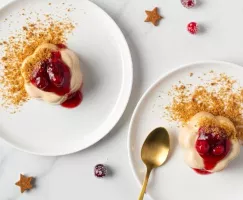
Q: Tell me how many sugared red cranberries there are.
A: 3